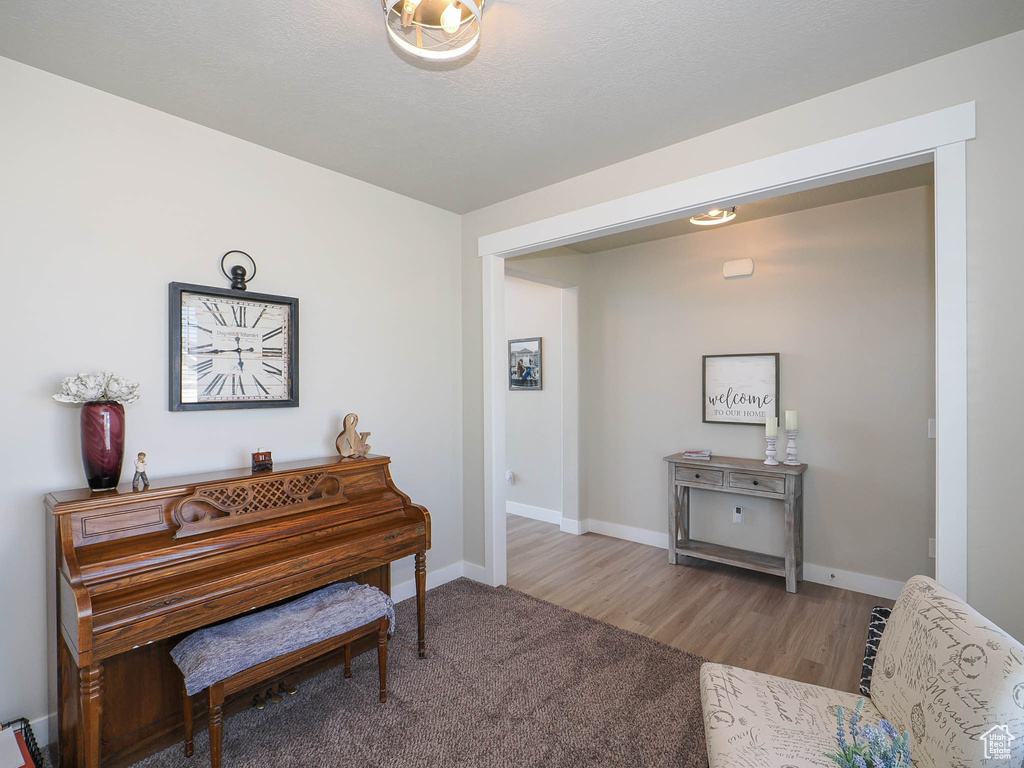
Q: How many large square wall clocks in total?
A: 1